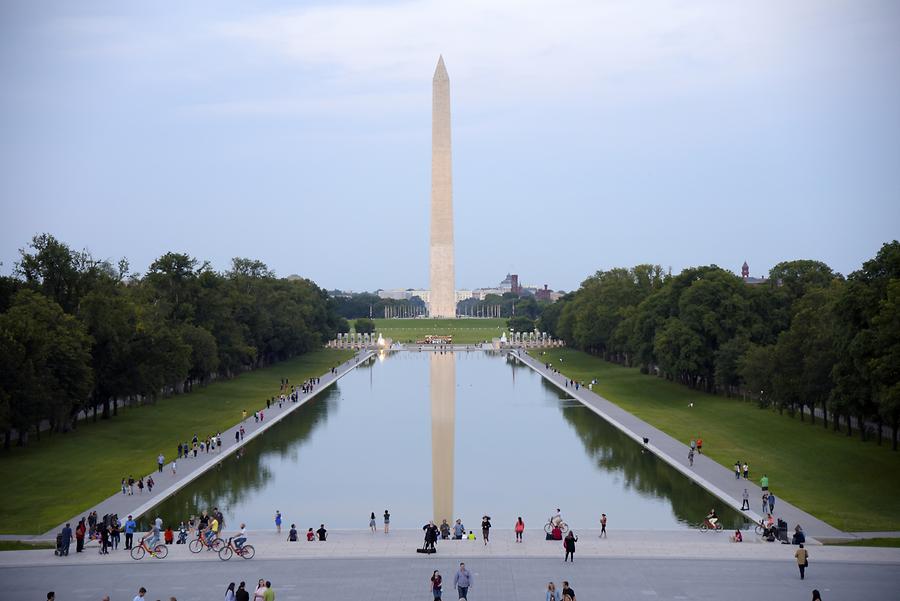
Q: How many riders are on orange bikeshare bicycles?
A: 3